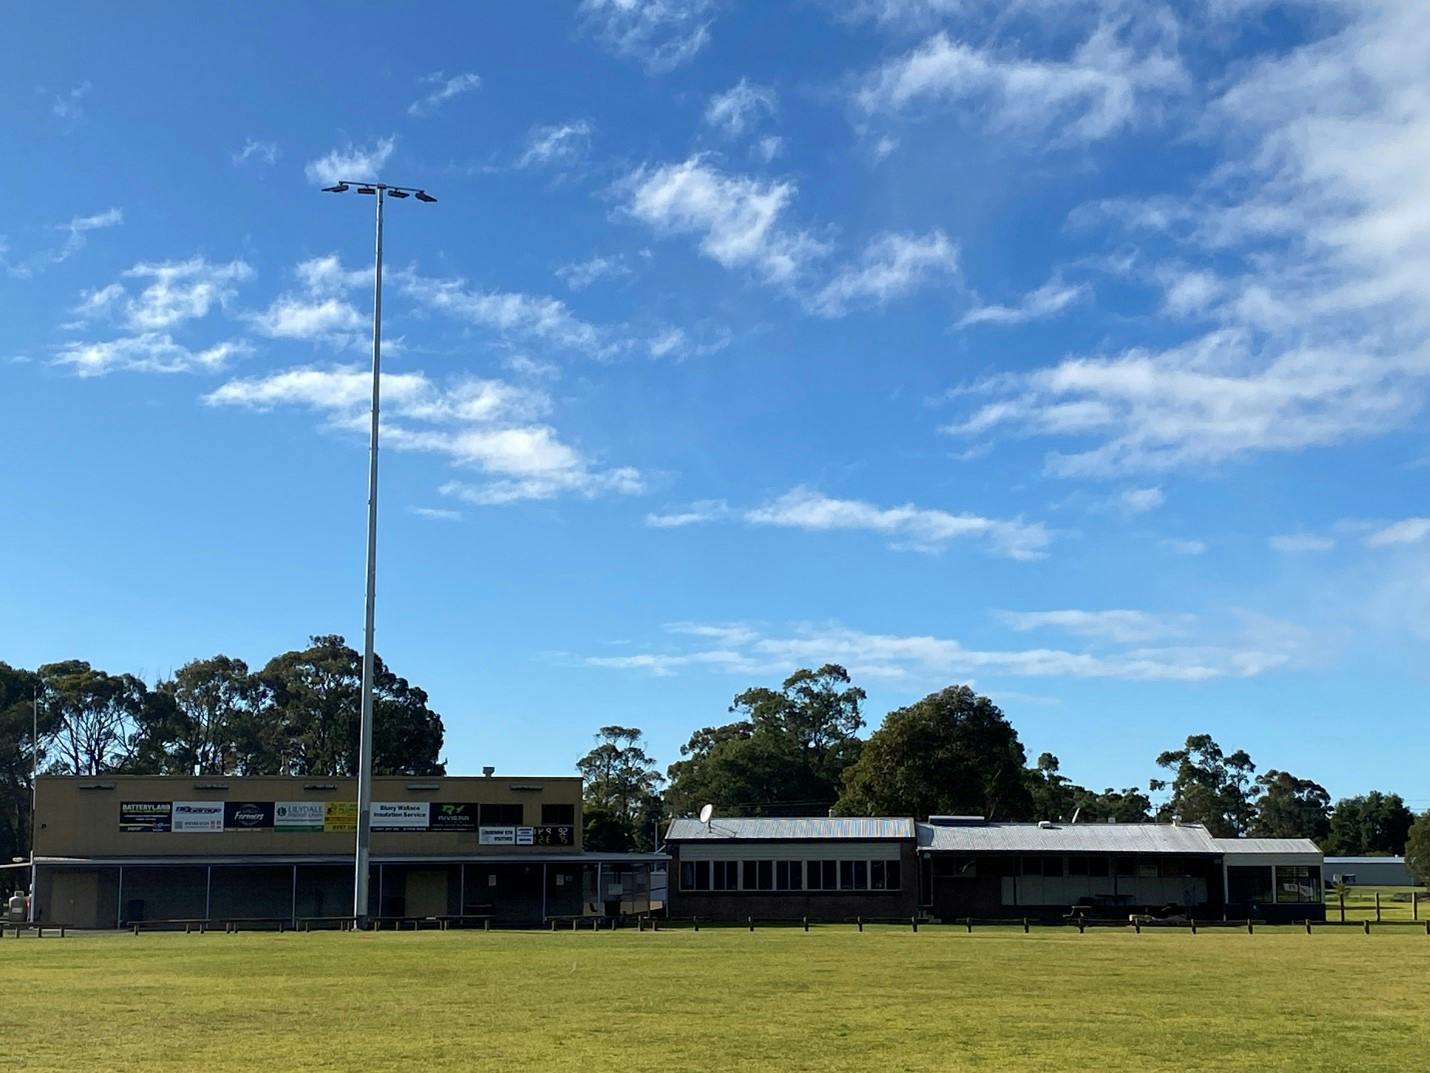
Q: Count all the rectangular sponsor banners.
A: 7